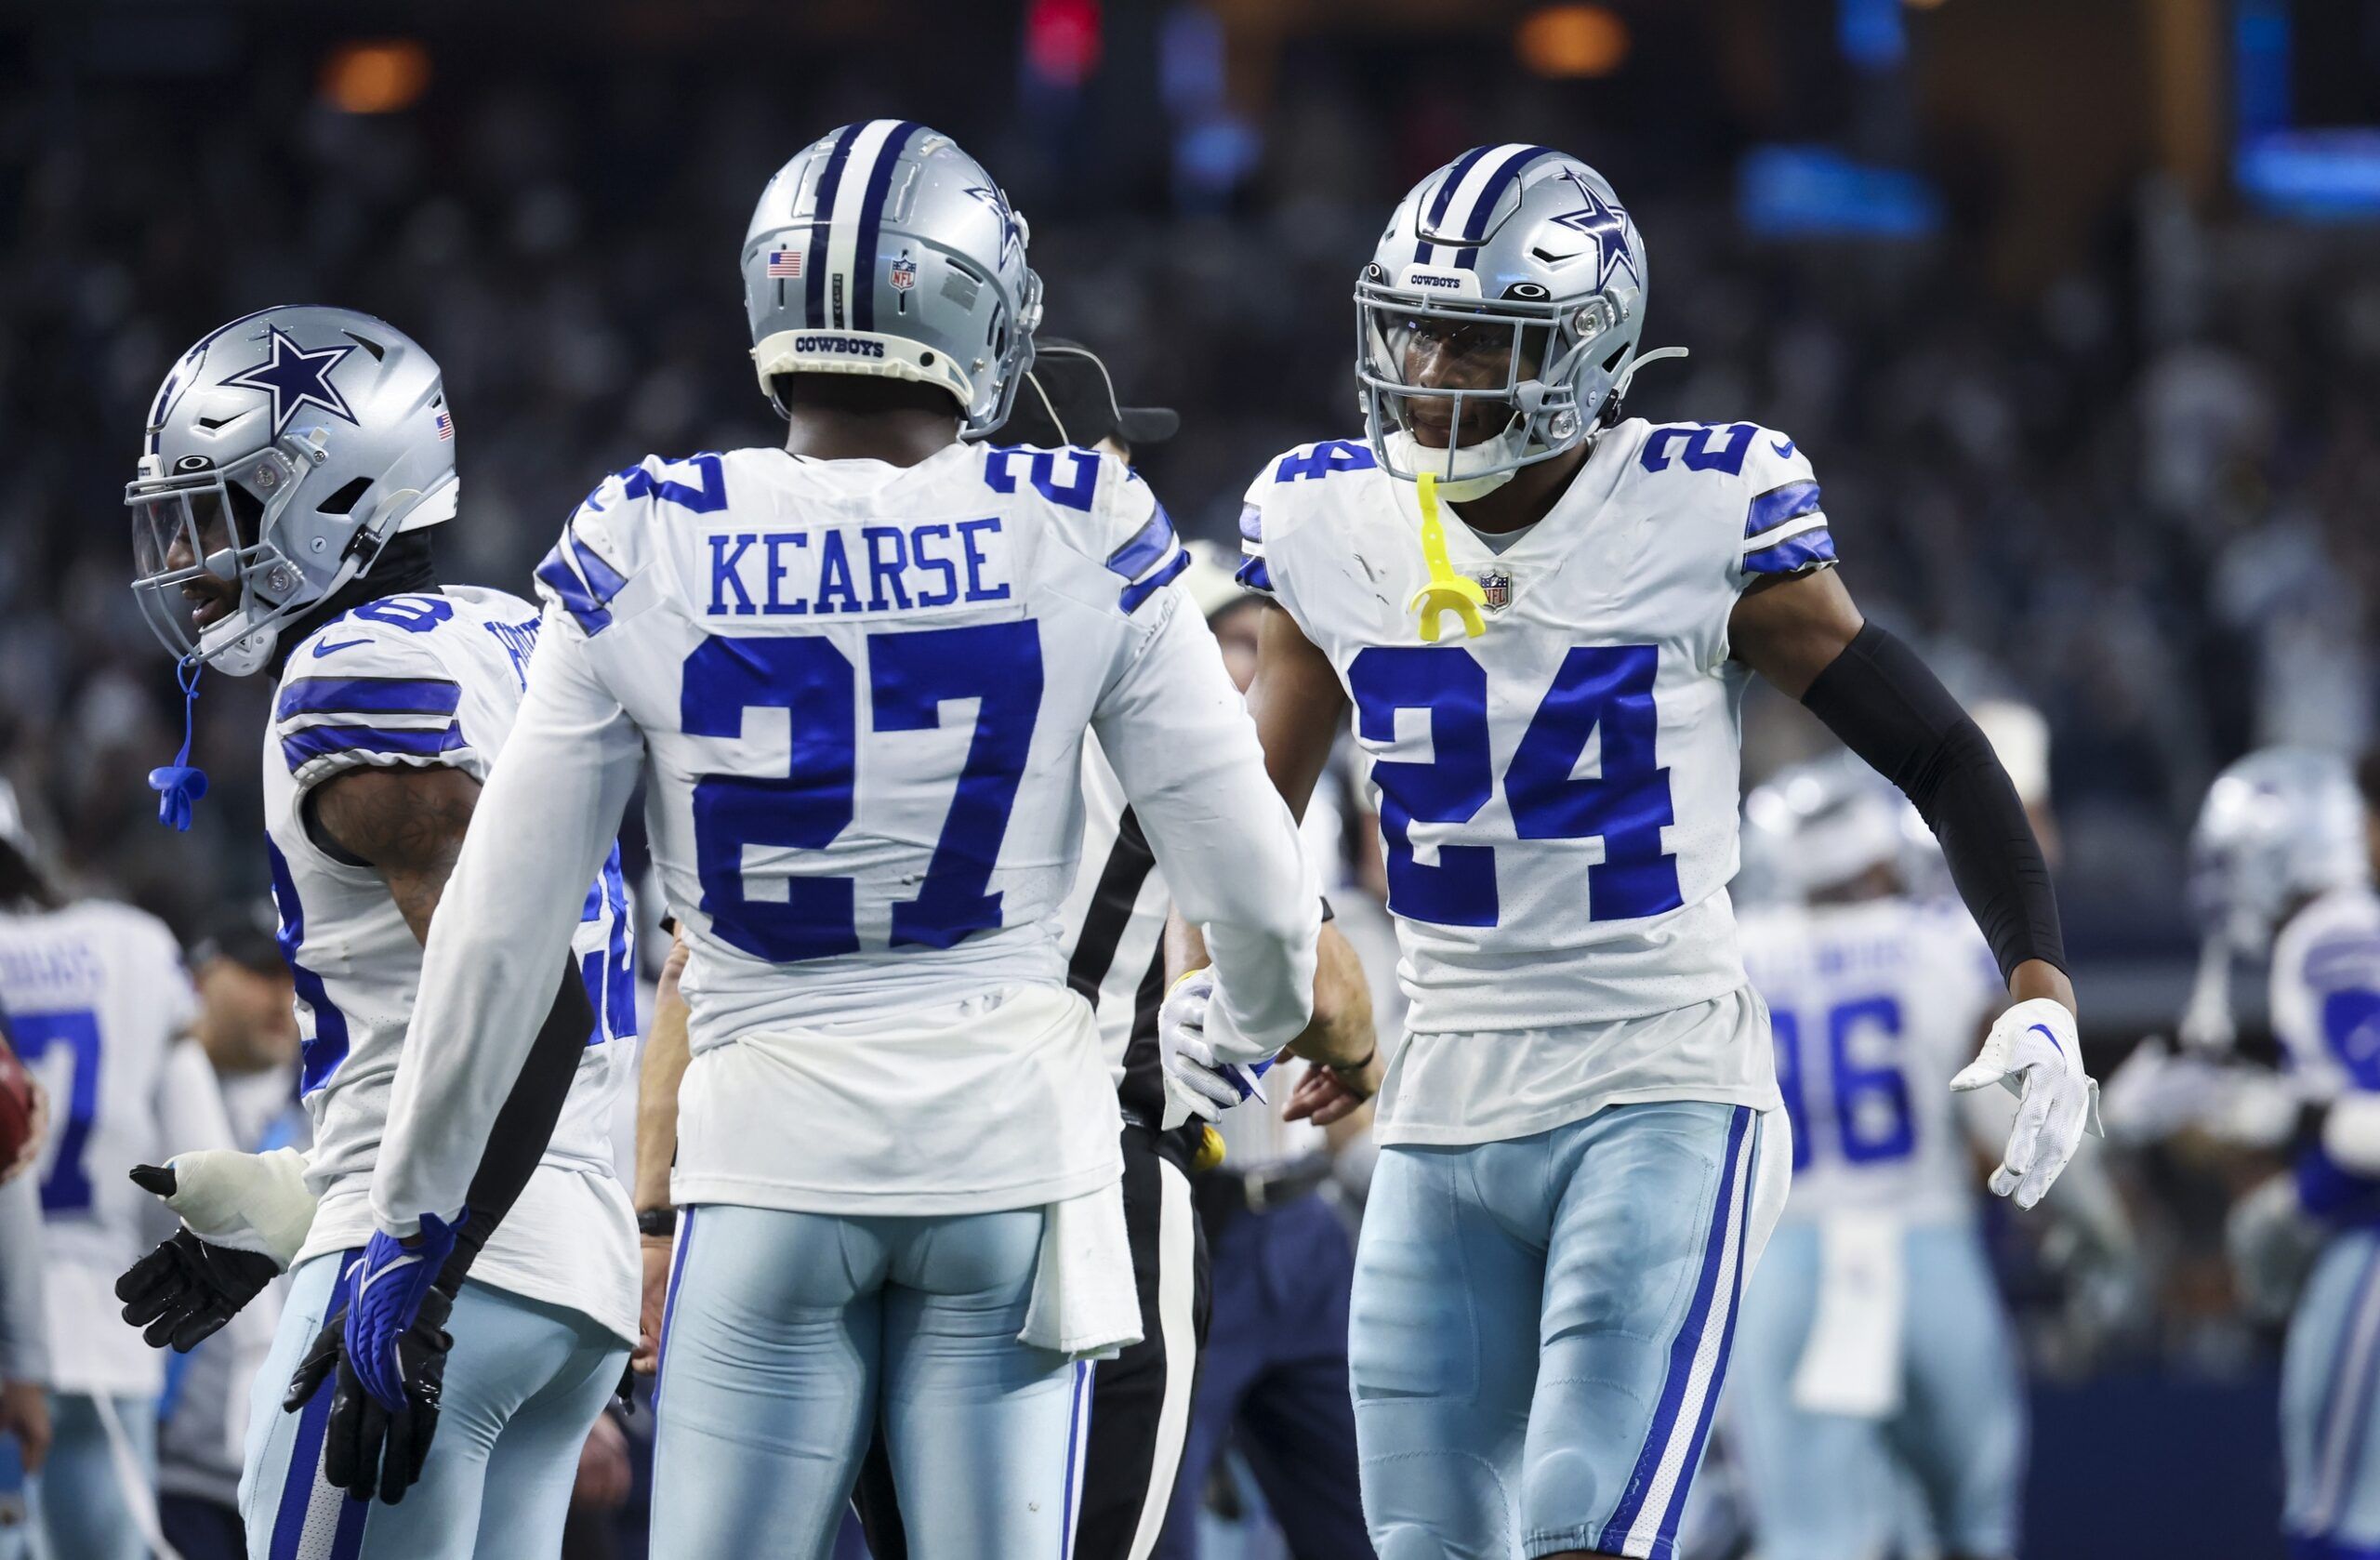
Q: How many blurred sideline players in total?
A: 3